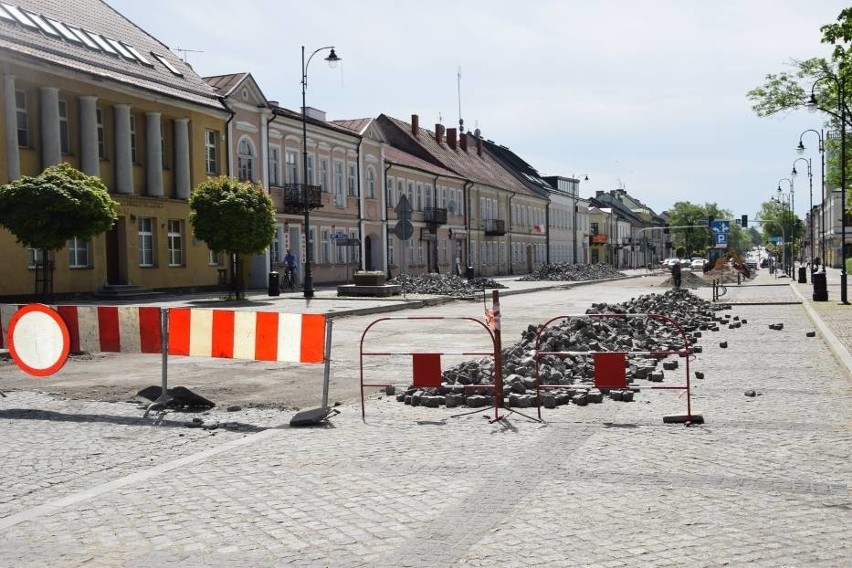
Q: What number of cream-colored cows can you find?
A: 0